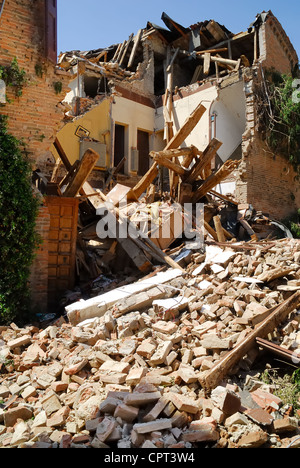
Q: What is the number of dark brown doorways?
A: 2